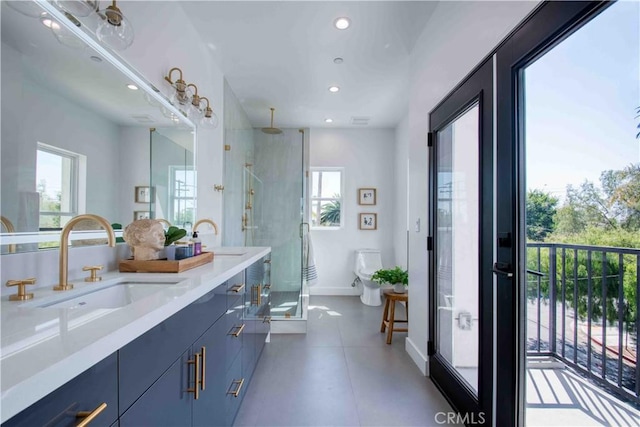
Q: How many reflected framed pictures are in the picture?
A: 2